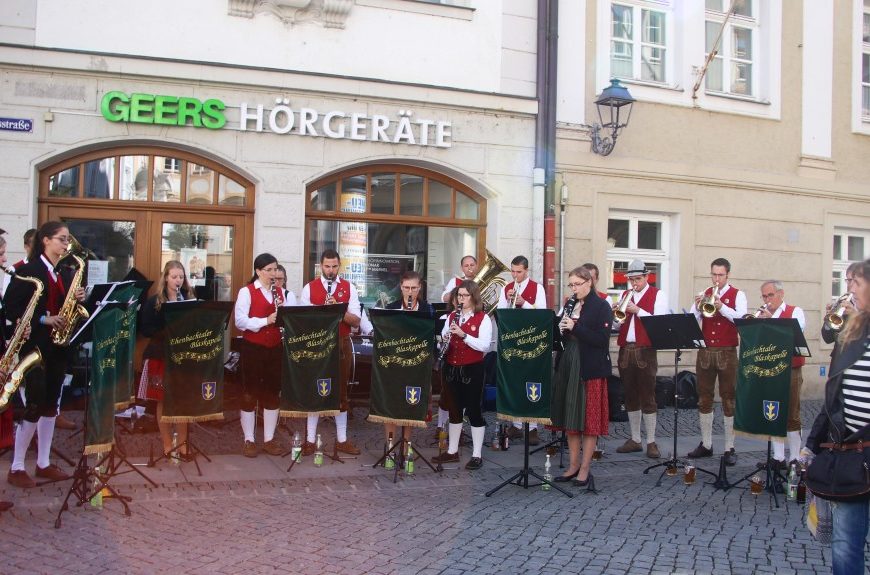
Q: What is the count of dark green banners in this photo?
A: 7